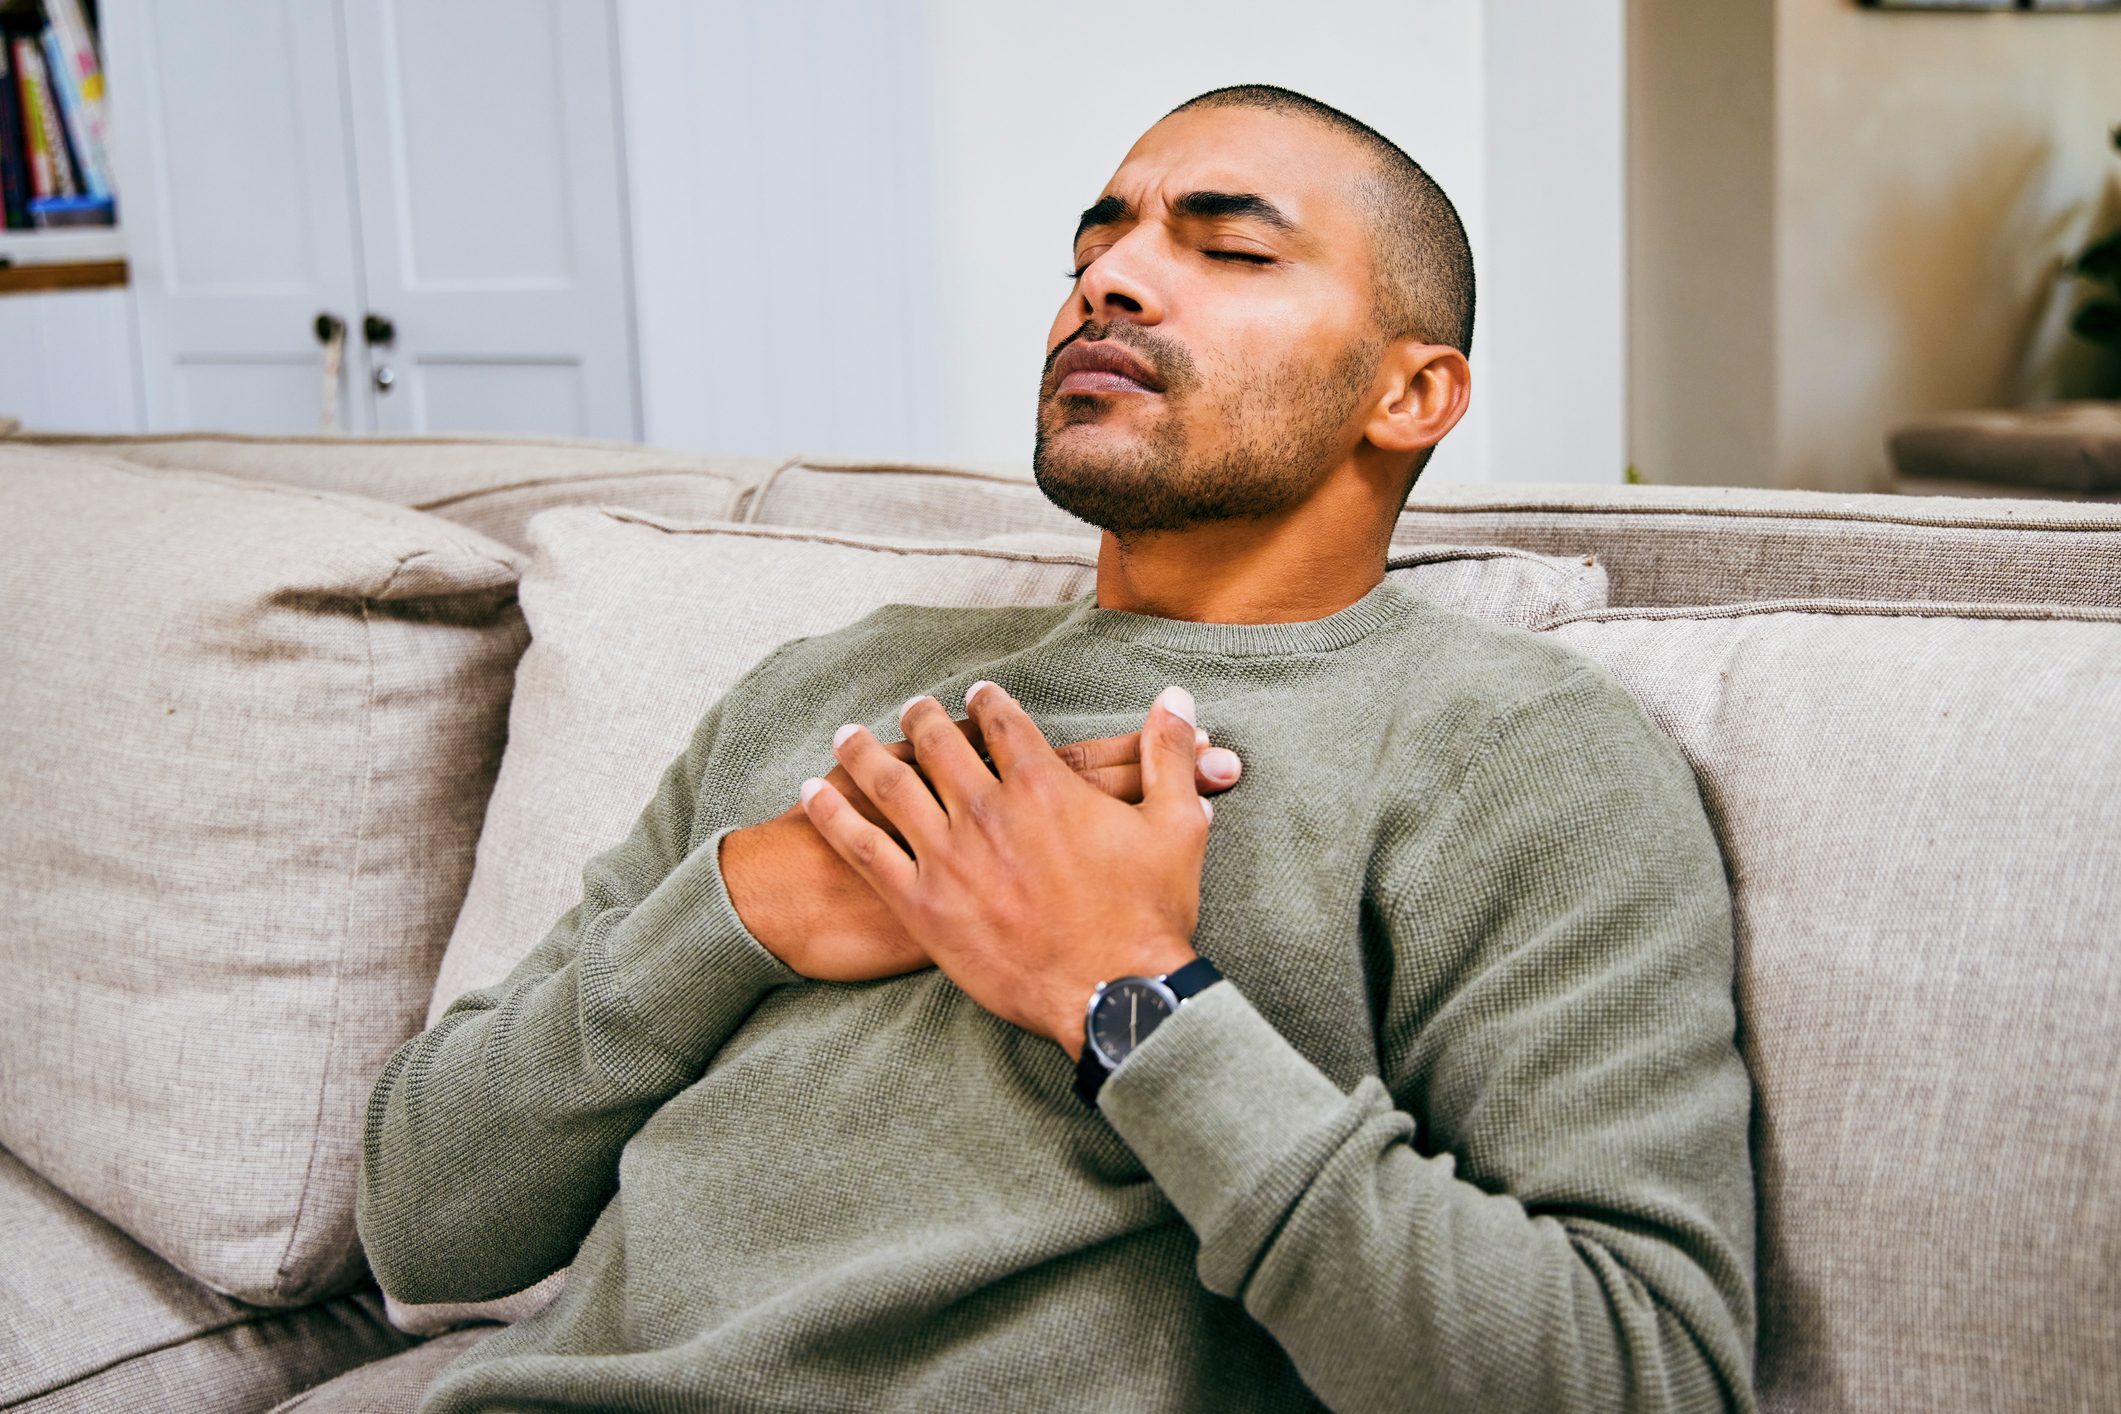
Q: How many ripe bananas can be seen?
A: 0